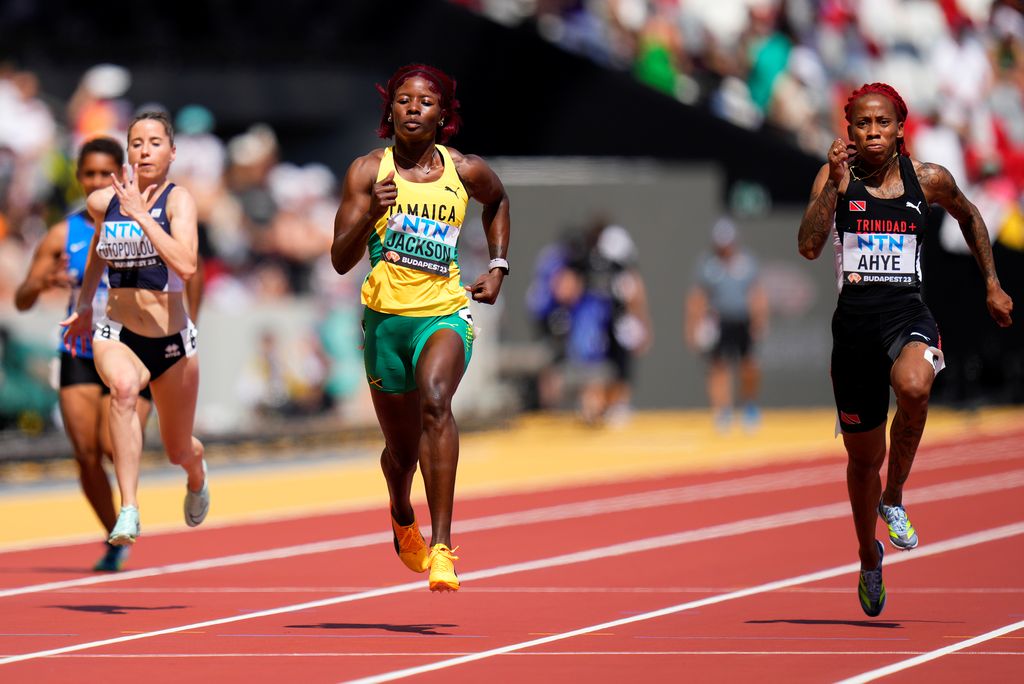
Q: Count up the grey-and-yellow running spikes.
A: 2